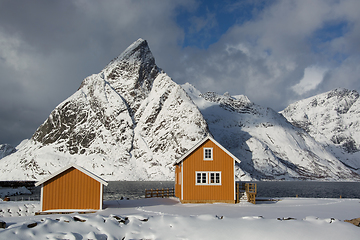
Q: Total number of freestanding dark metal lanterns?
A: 0